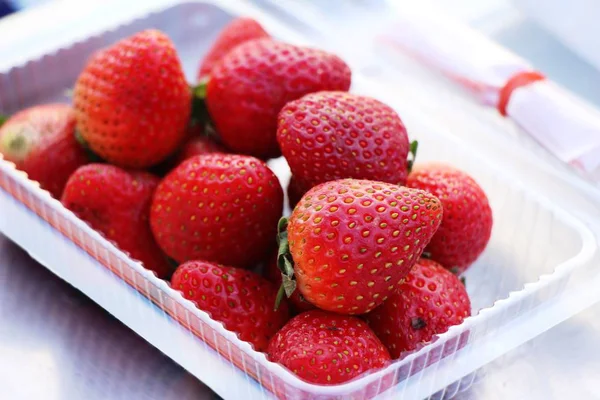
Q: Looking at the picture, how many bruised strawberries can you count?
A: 1